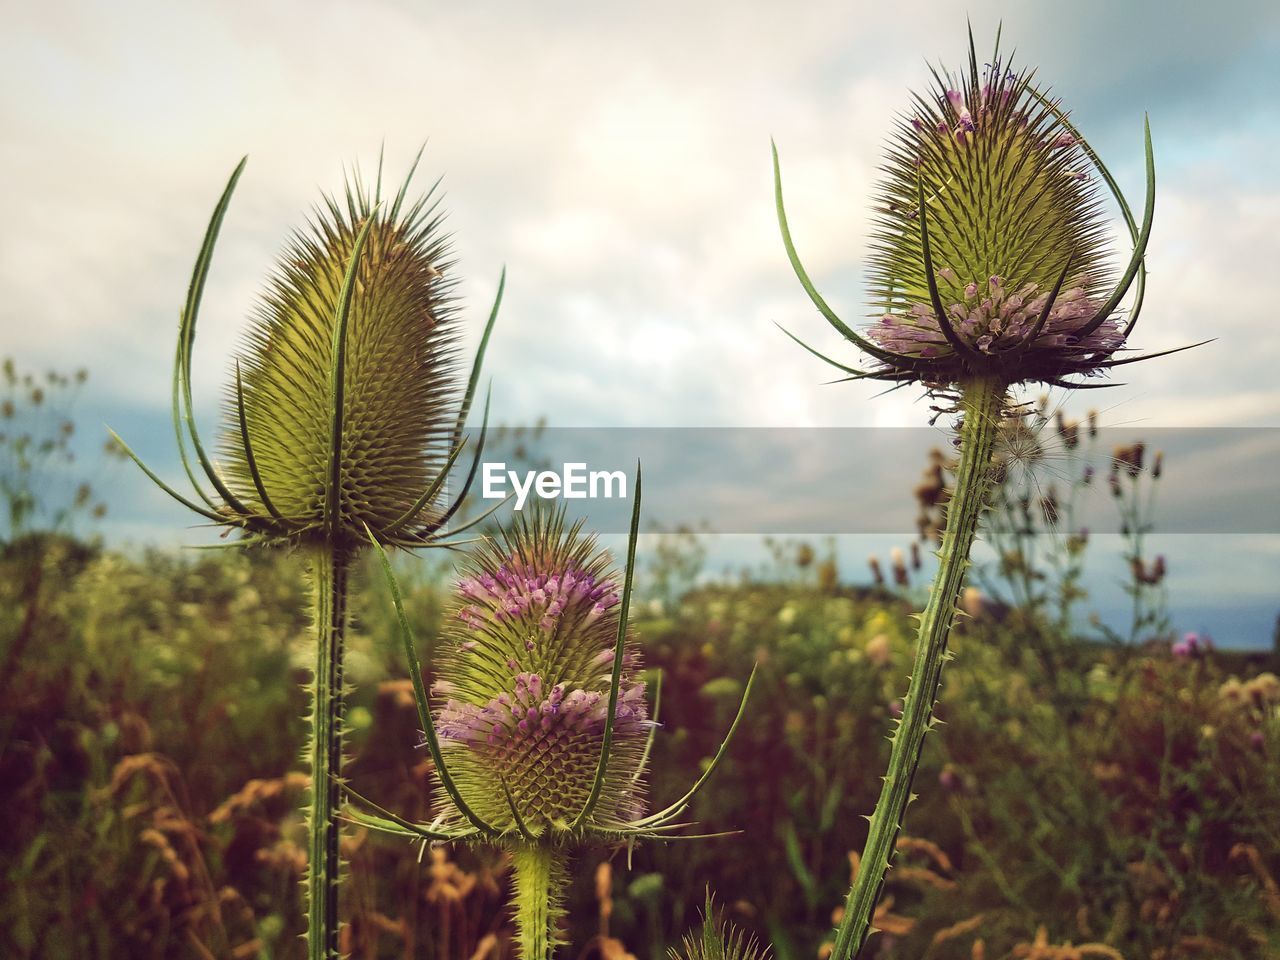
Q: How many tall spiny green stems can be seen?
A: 3